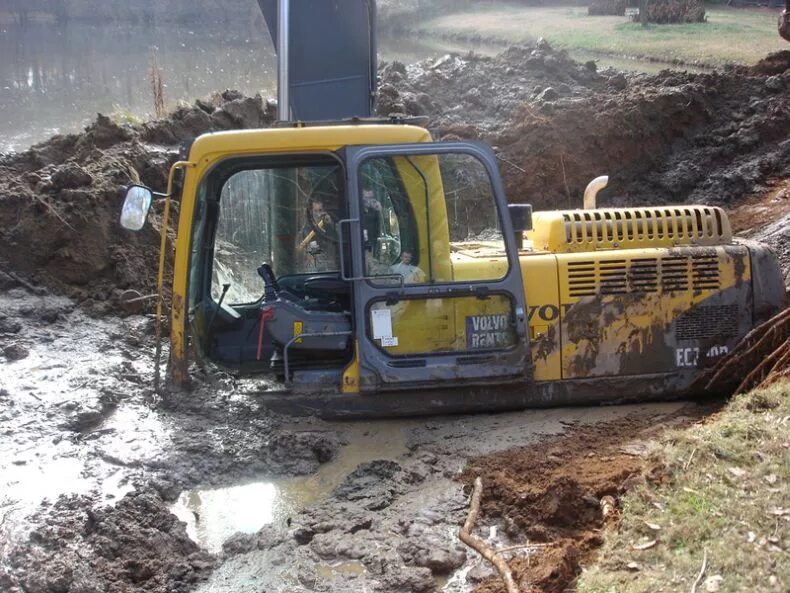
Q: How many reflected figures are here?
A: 3